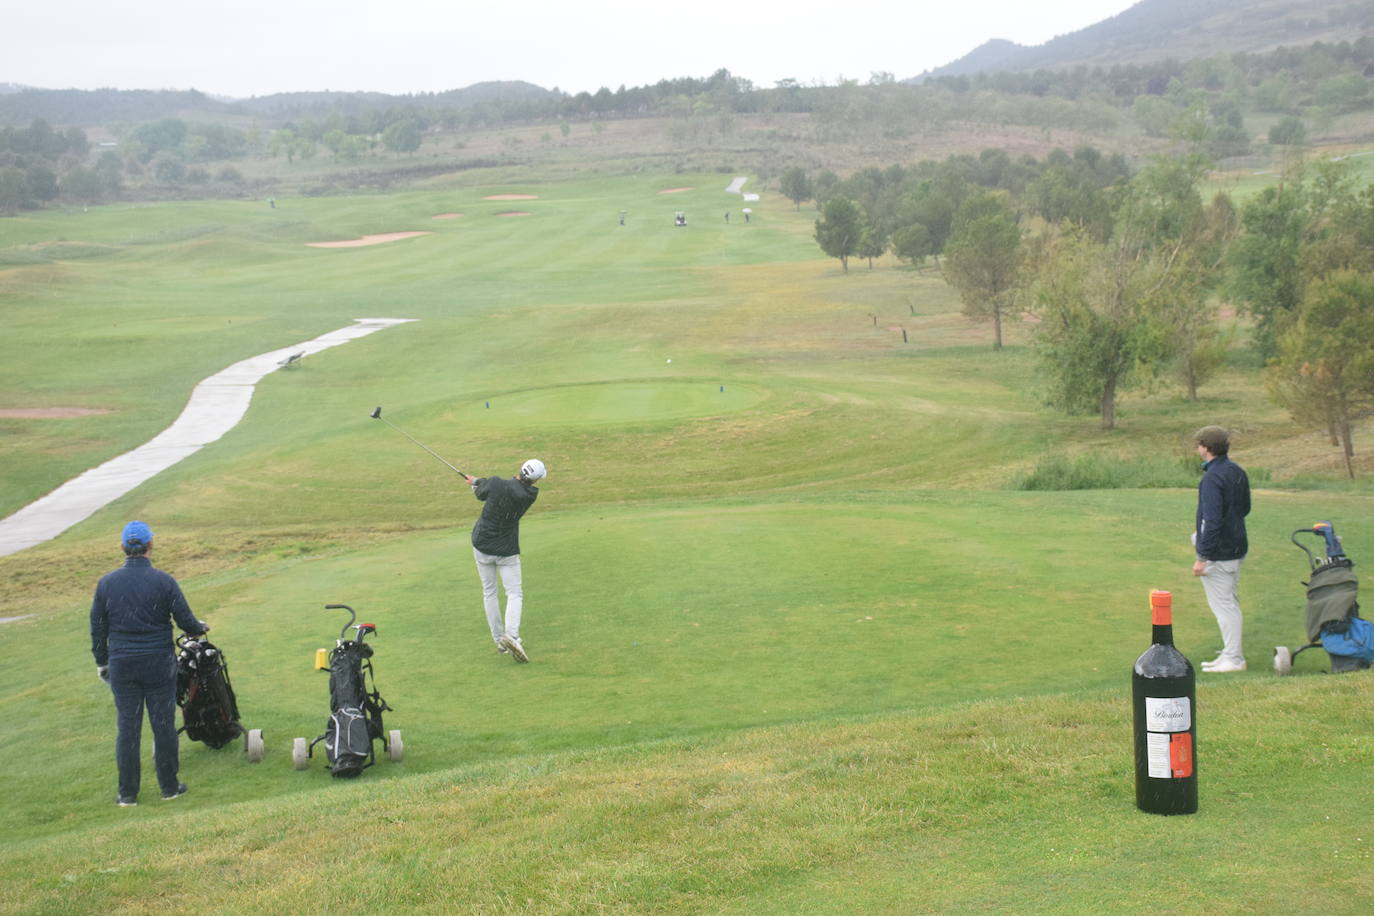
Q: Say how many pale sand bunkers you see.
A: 6